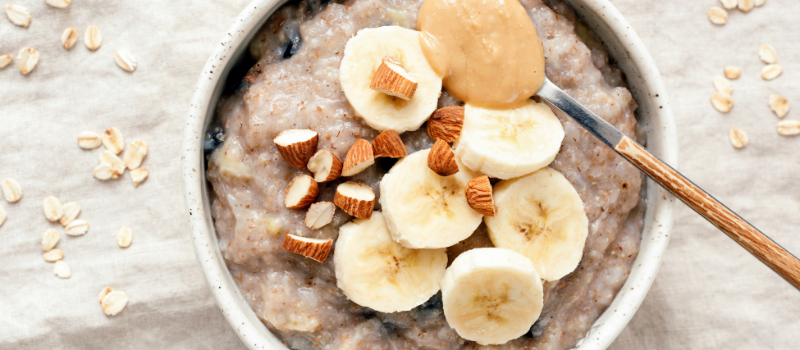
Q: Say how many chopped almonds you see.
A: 12